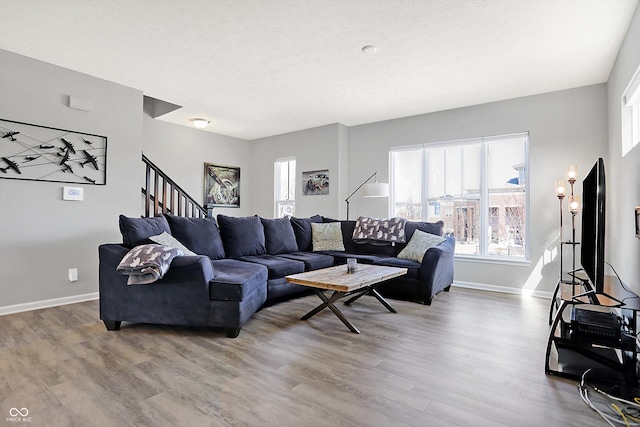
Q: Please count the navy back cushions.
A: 6